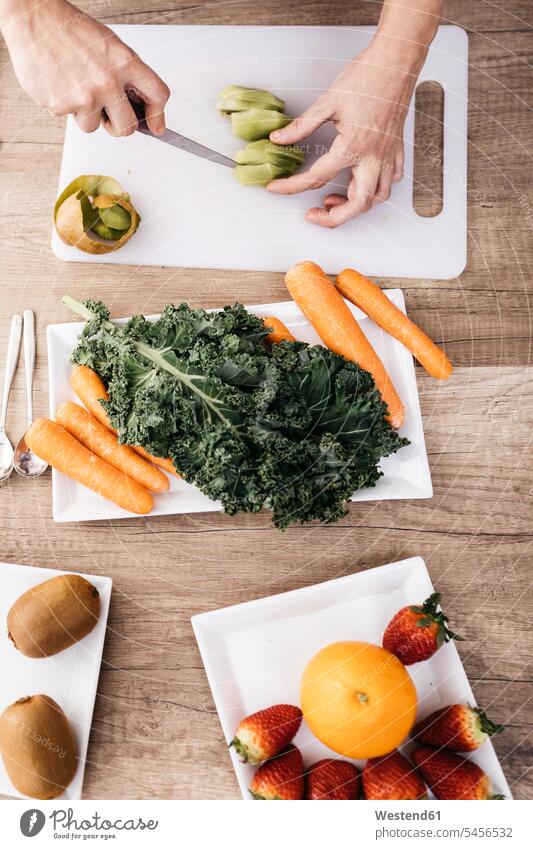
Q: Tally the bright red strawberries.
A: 7